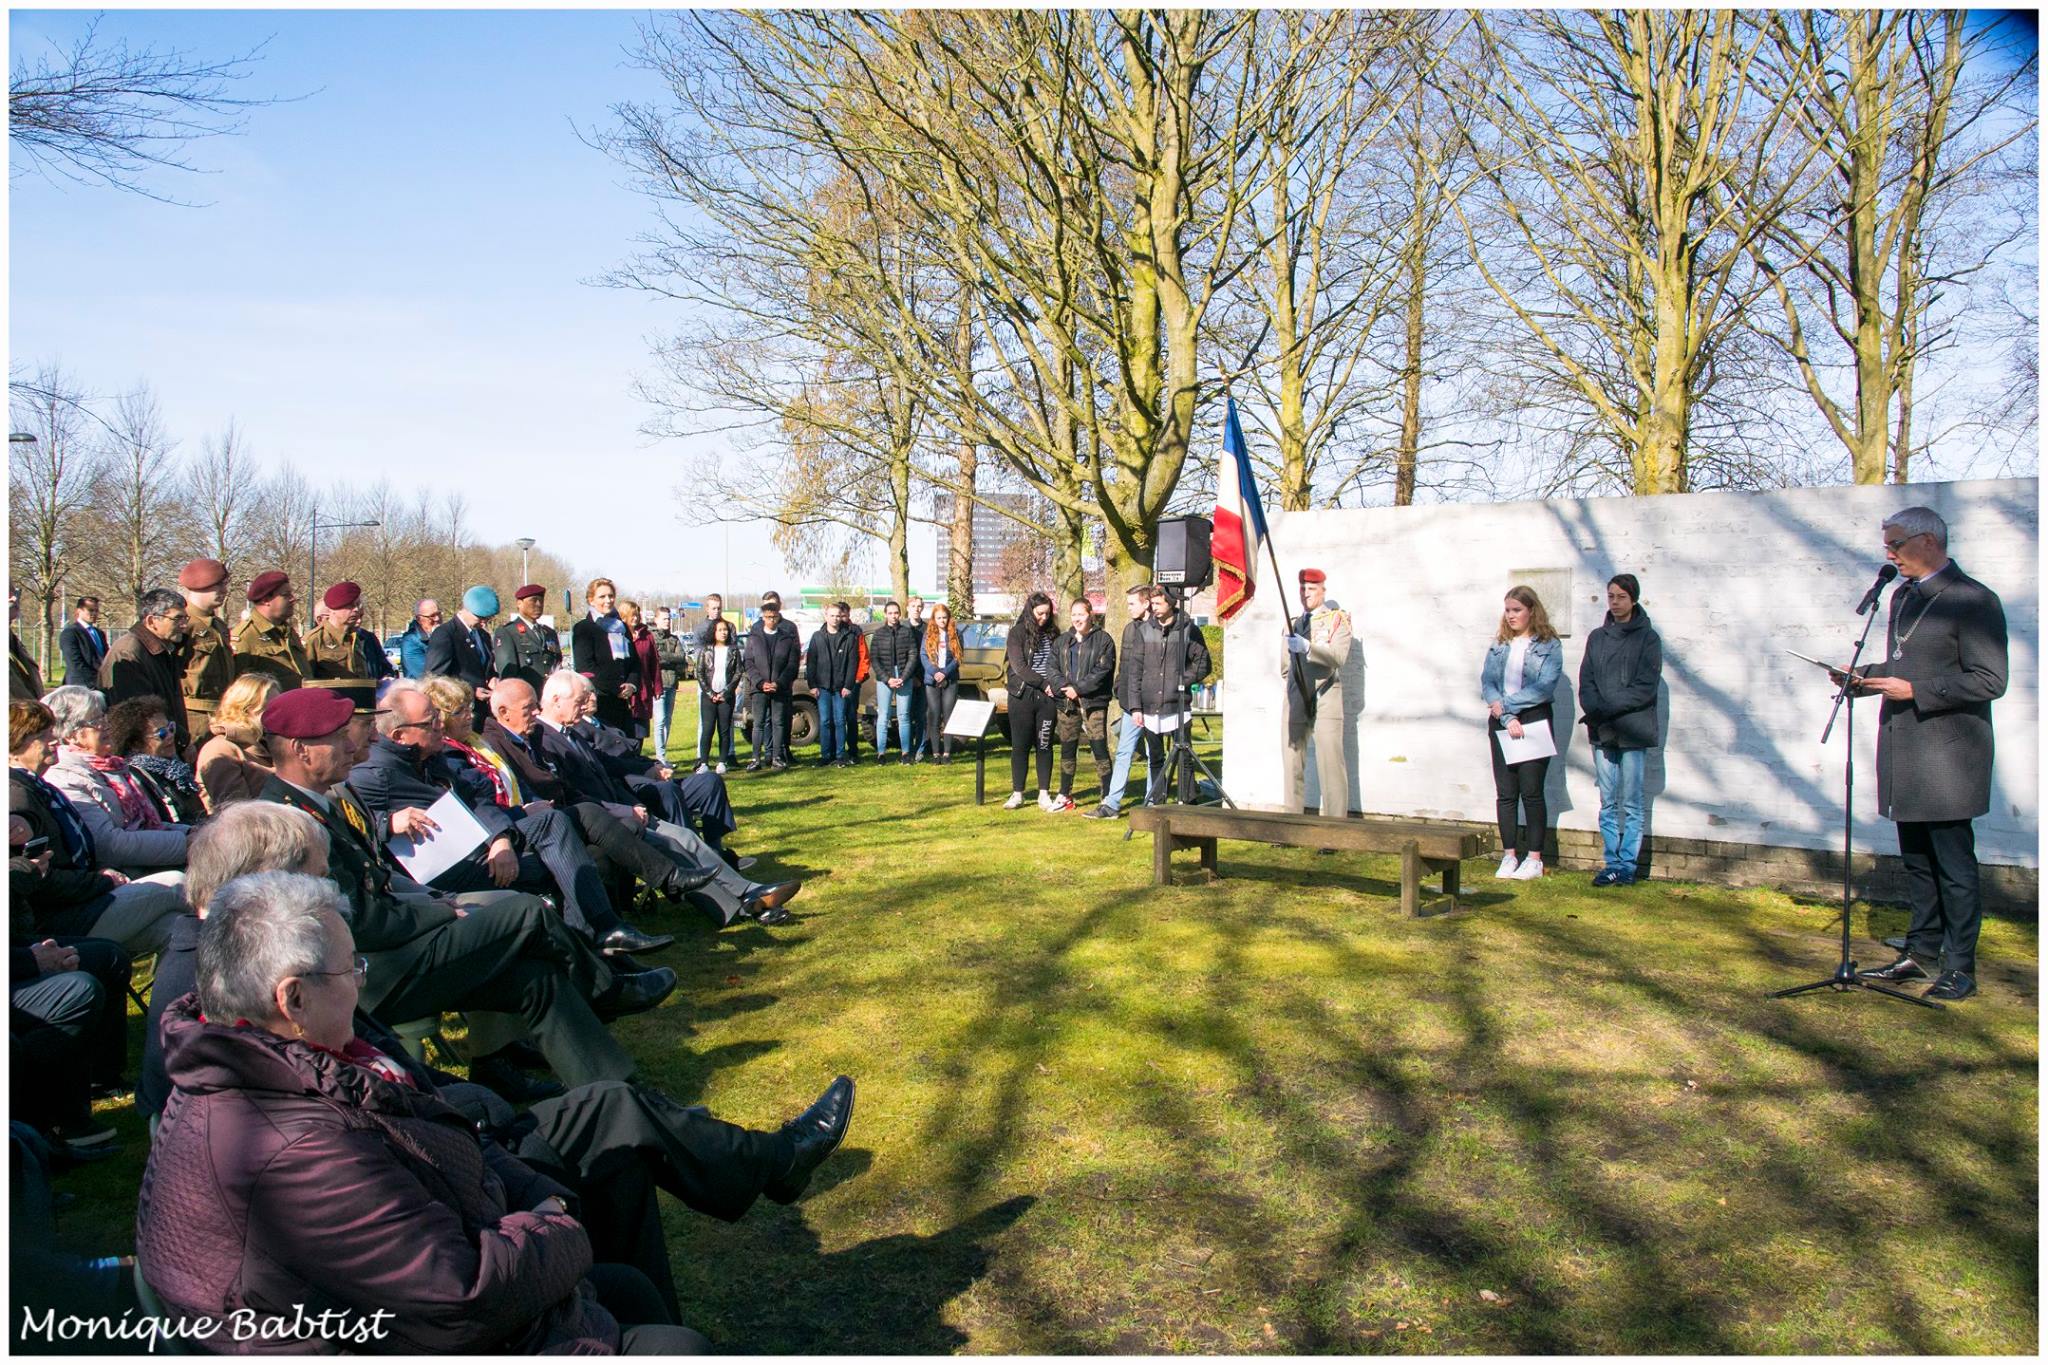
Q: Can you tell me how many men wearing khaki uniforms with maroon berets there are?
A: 3